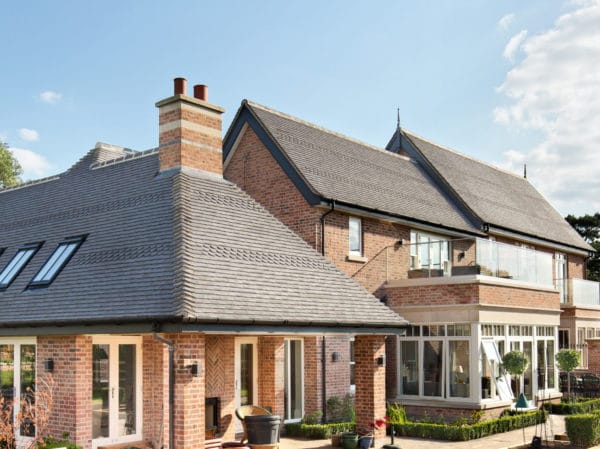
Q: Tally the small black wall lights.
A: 6